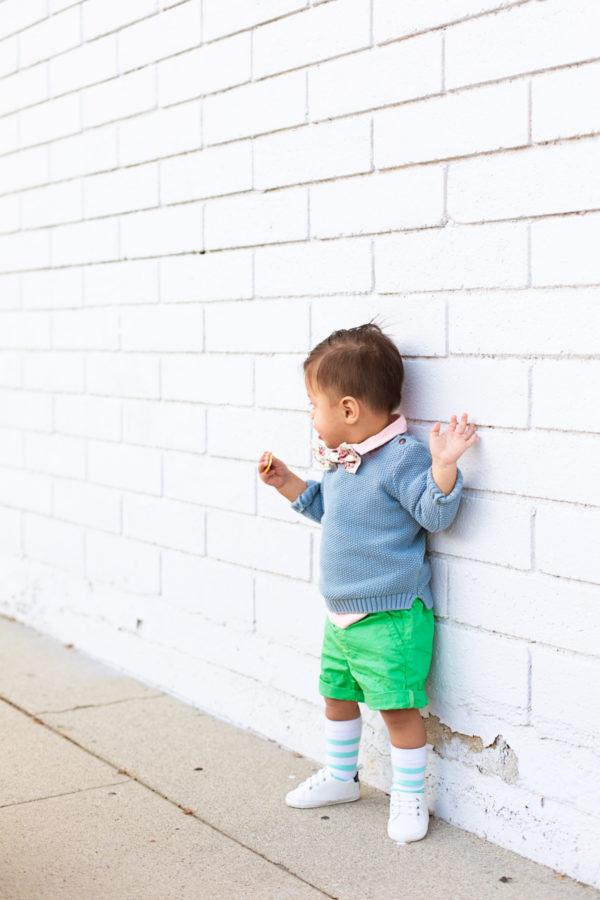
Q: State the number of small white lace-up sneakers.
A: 2